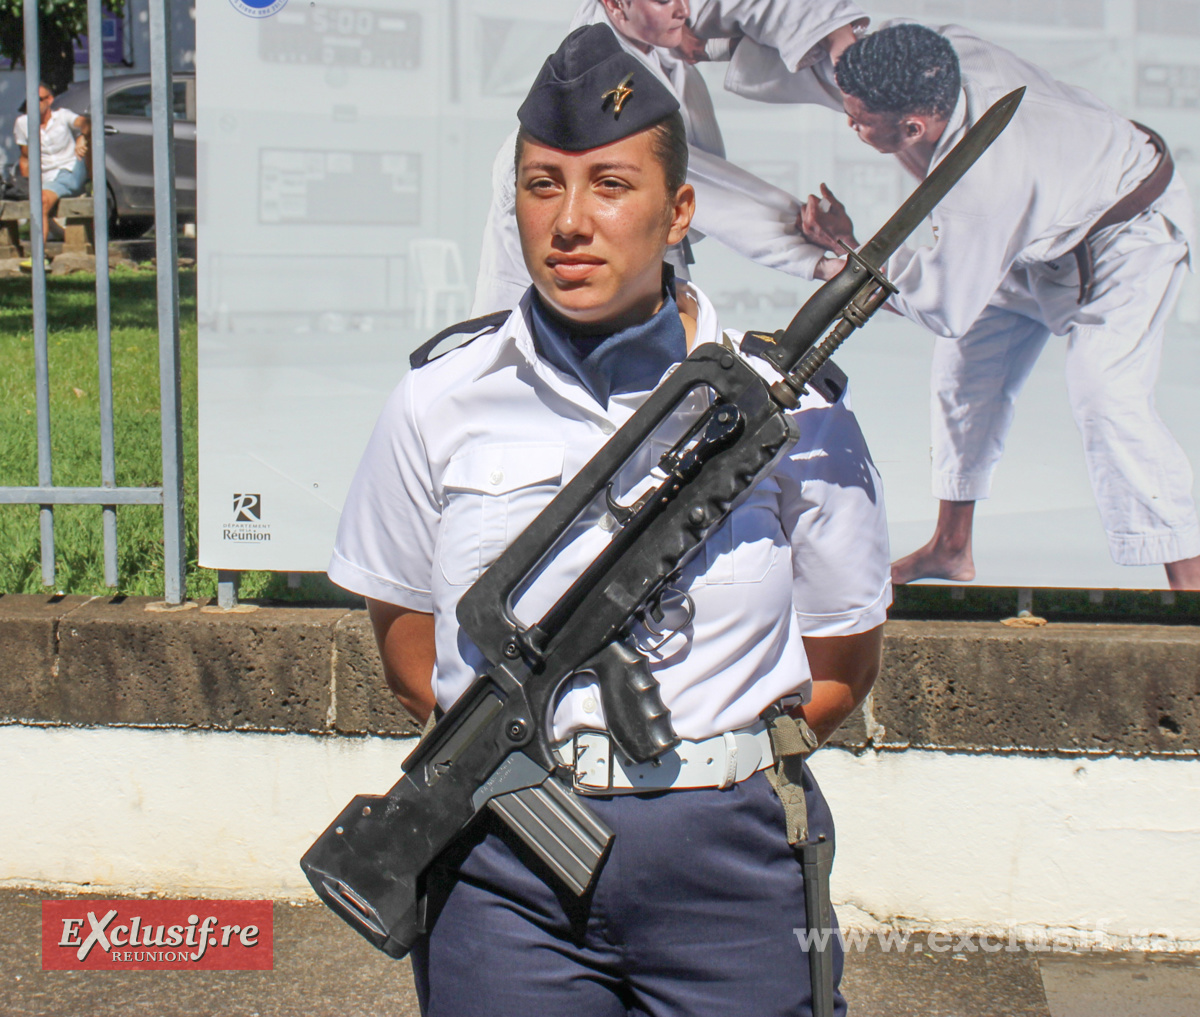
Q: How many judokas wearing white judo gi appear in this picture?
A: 2